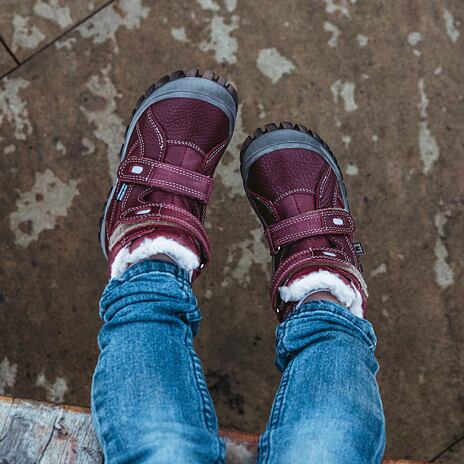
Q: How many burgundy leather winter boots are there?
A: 2